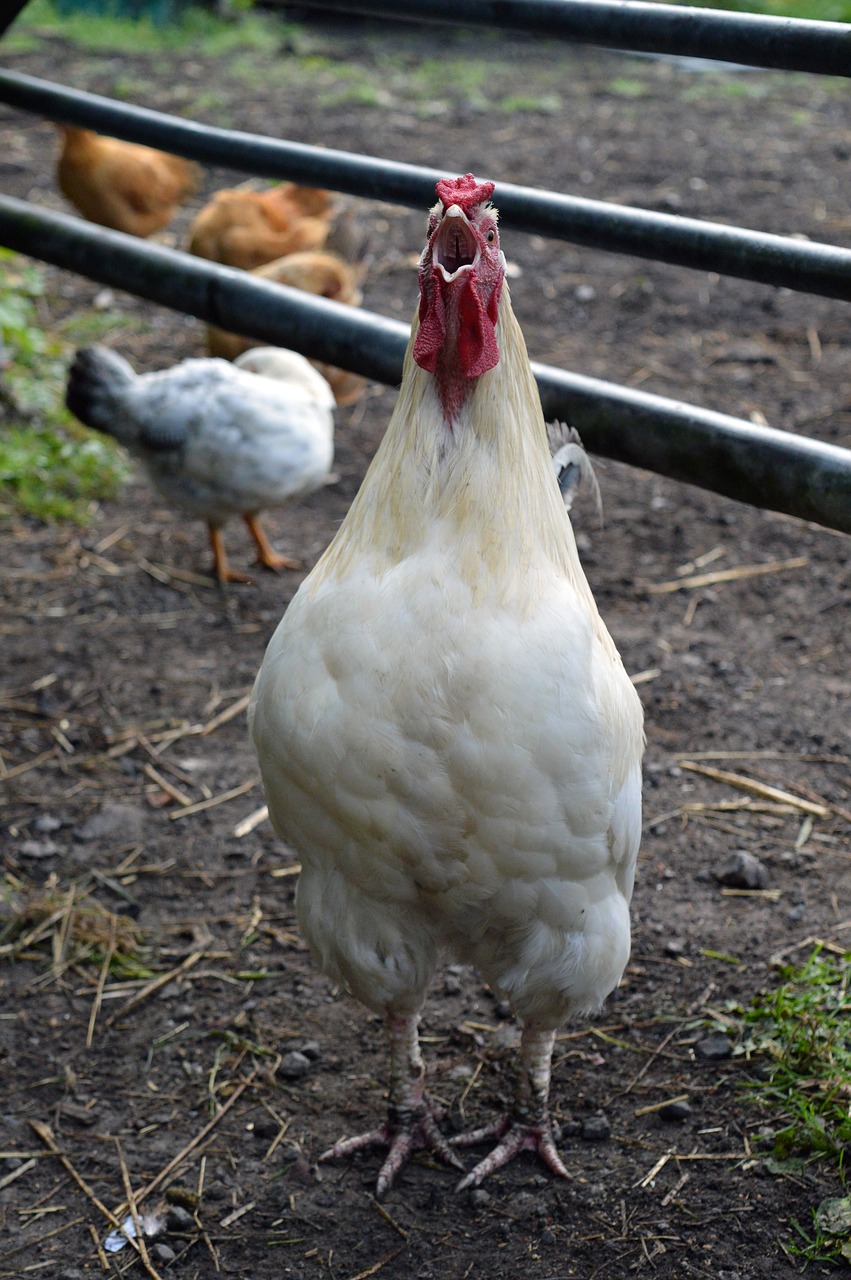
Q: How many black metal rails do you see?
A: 3